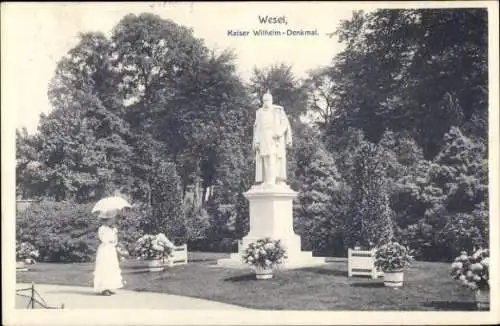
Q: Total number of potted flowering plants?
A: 5